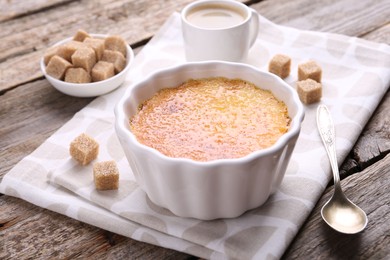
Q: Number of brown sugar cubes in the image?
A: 15